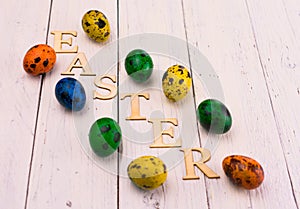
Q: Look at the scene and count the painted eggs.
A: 9